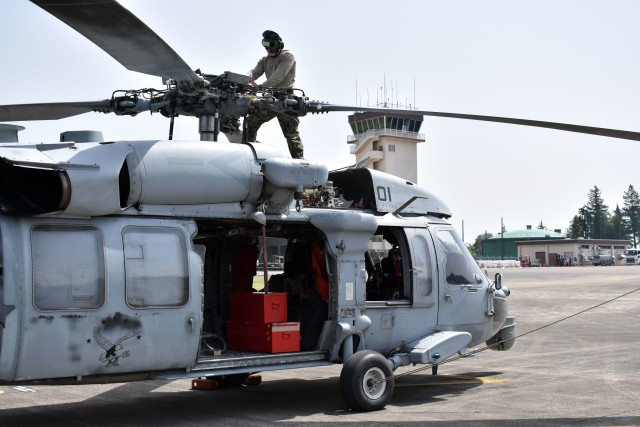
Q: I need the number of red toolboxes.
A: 2